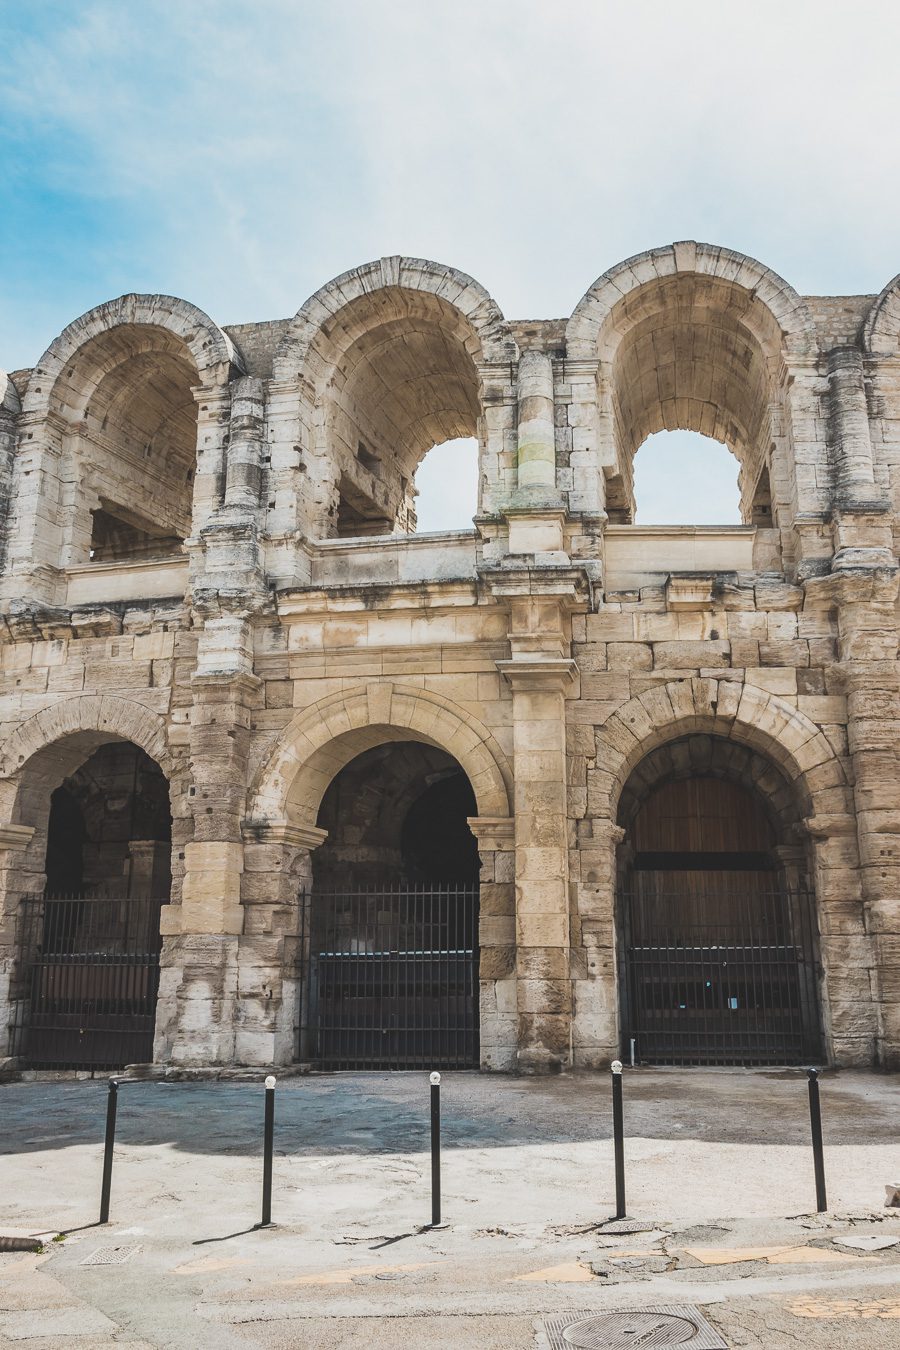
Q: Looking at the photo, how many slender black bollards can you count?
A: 5